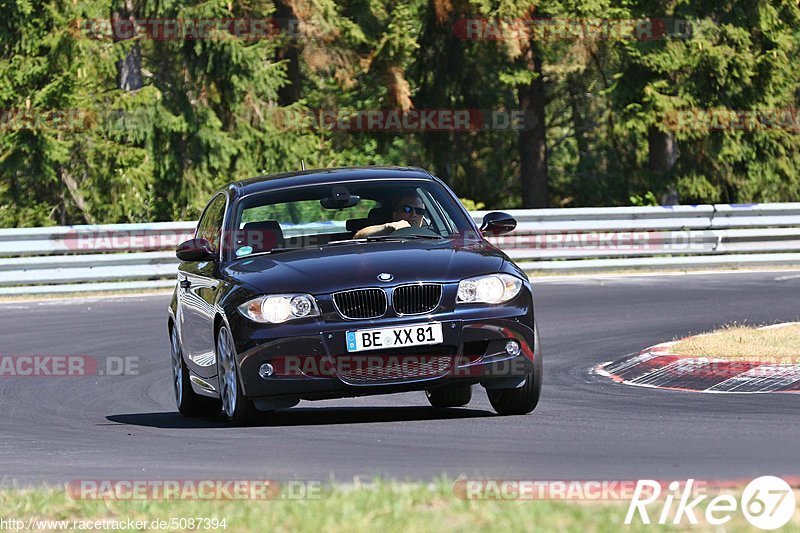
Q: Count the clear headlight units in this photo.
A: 2